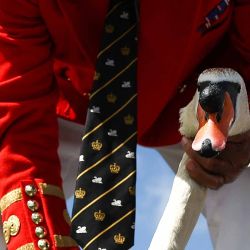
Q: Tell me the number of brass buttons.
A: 5